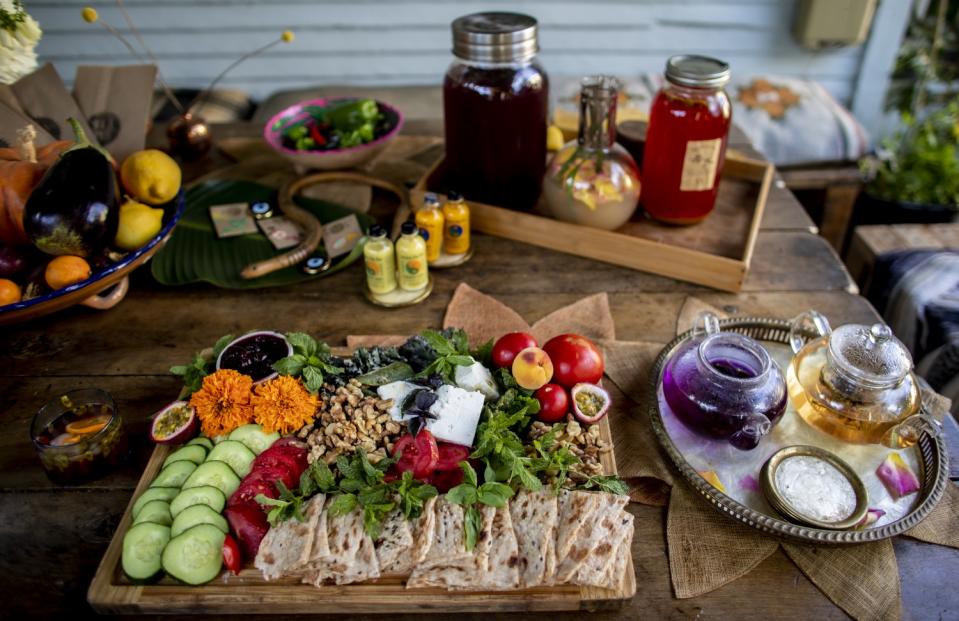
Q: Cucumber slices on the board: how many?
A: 12